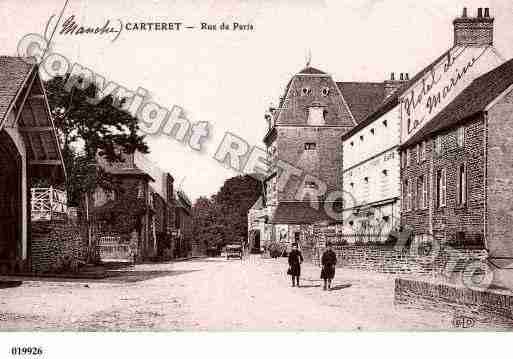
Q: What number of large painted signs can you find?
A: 1